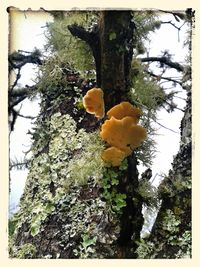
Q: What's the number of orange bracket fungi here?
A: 4